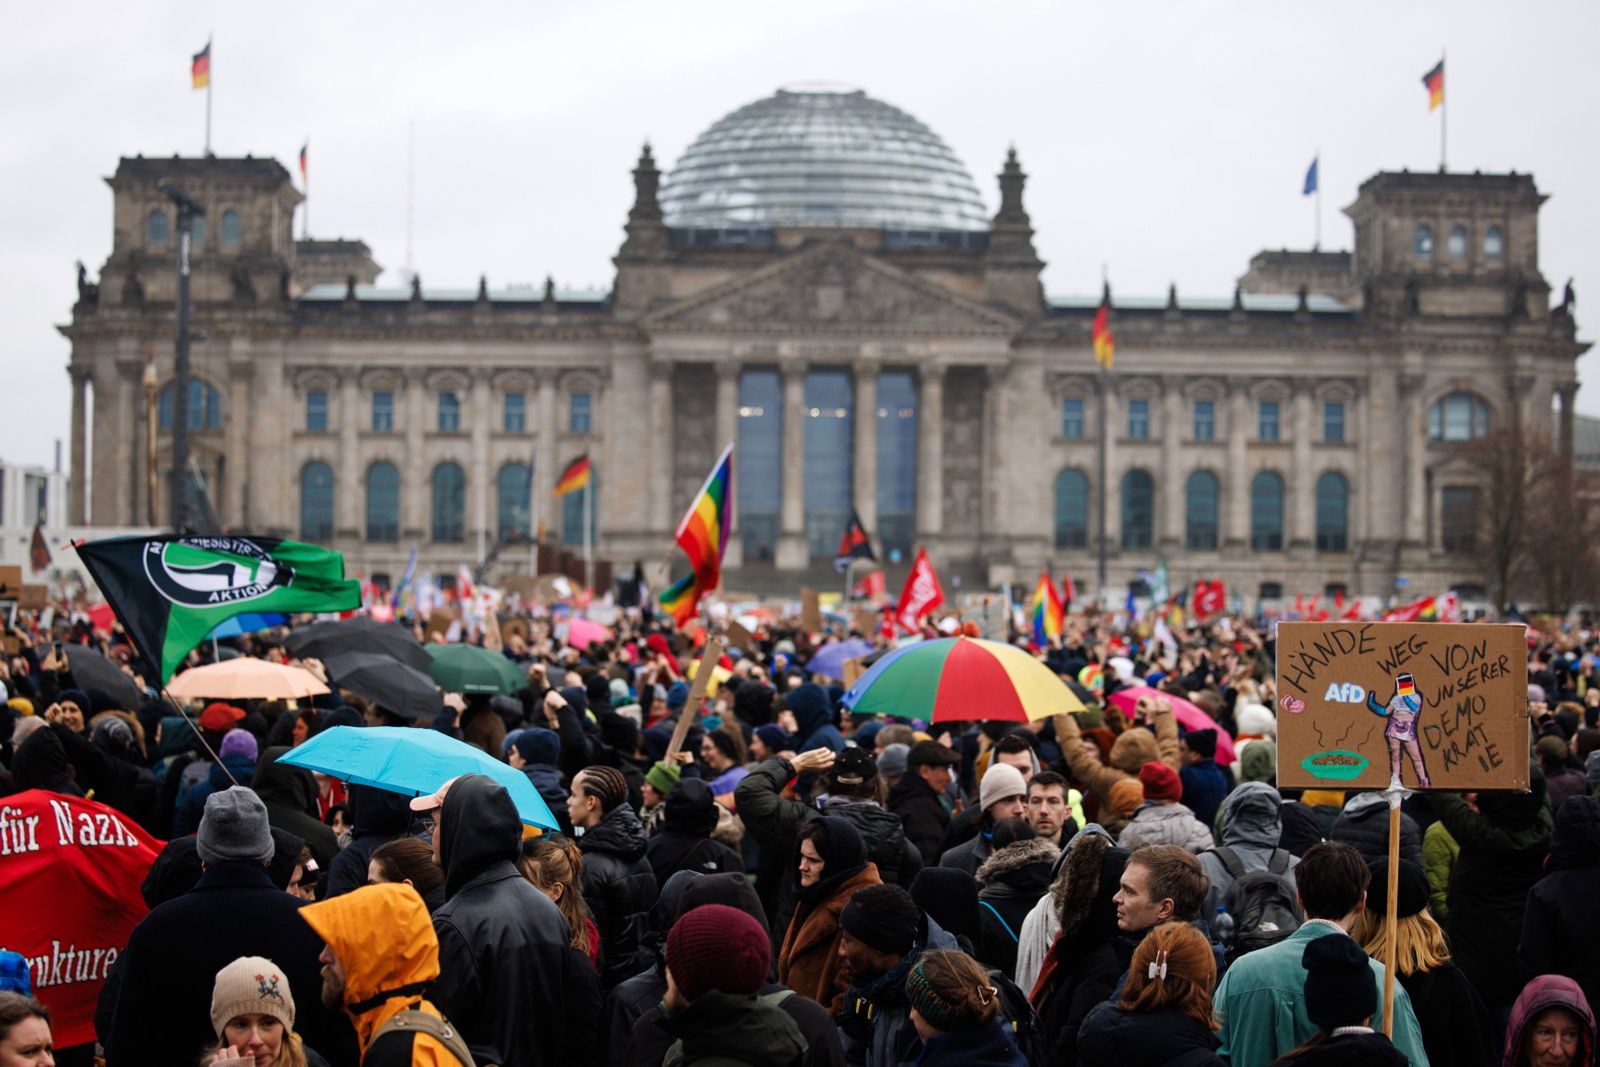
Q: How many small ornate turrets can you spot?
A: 2